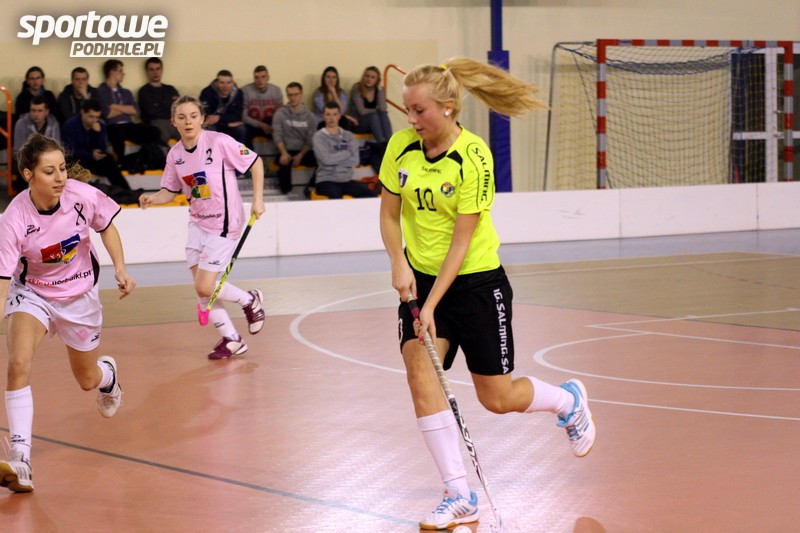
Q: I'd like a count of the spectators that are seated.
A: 12